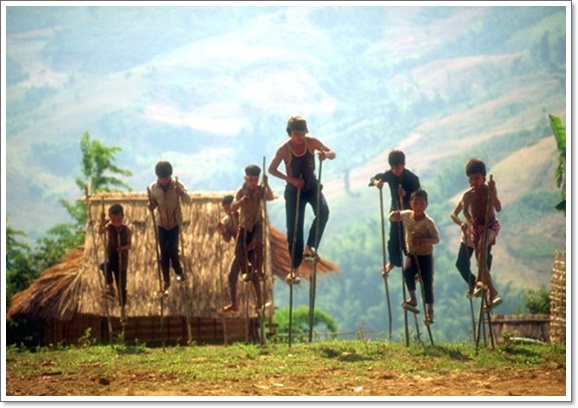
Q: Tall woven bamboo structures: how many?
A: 1